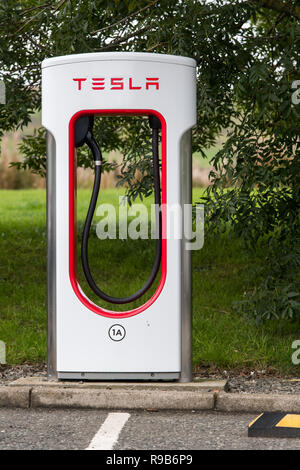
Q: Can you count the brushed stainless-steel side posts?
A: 2